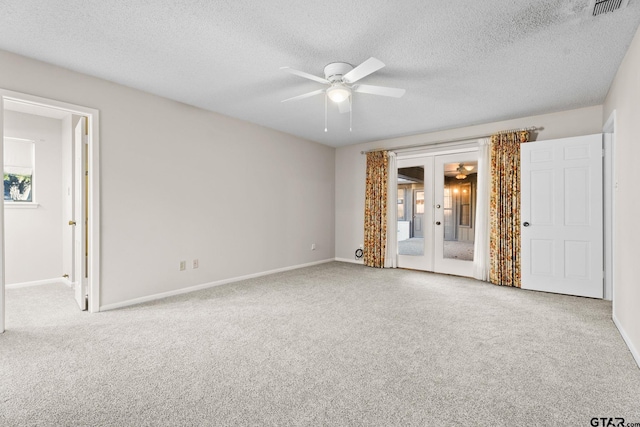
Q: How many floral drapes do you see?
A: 2